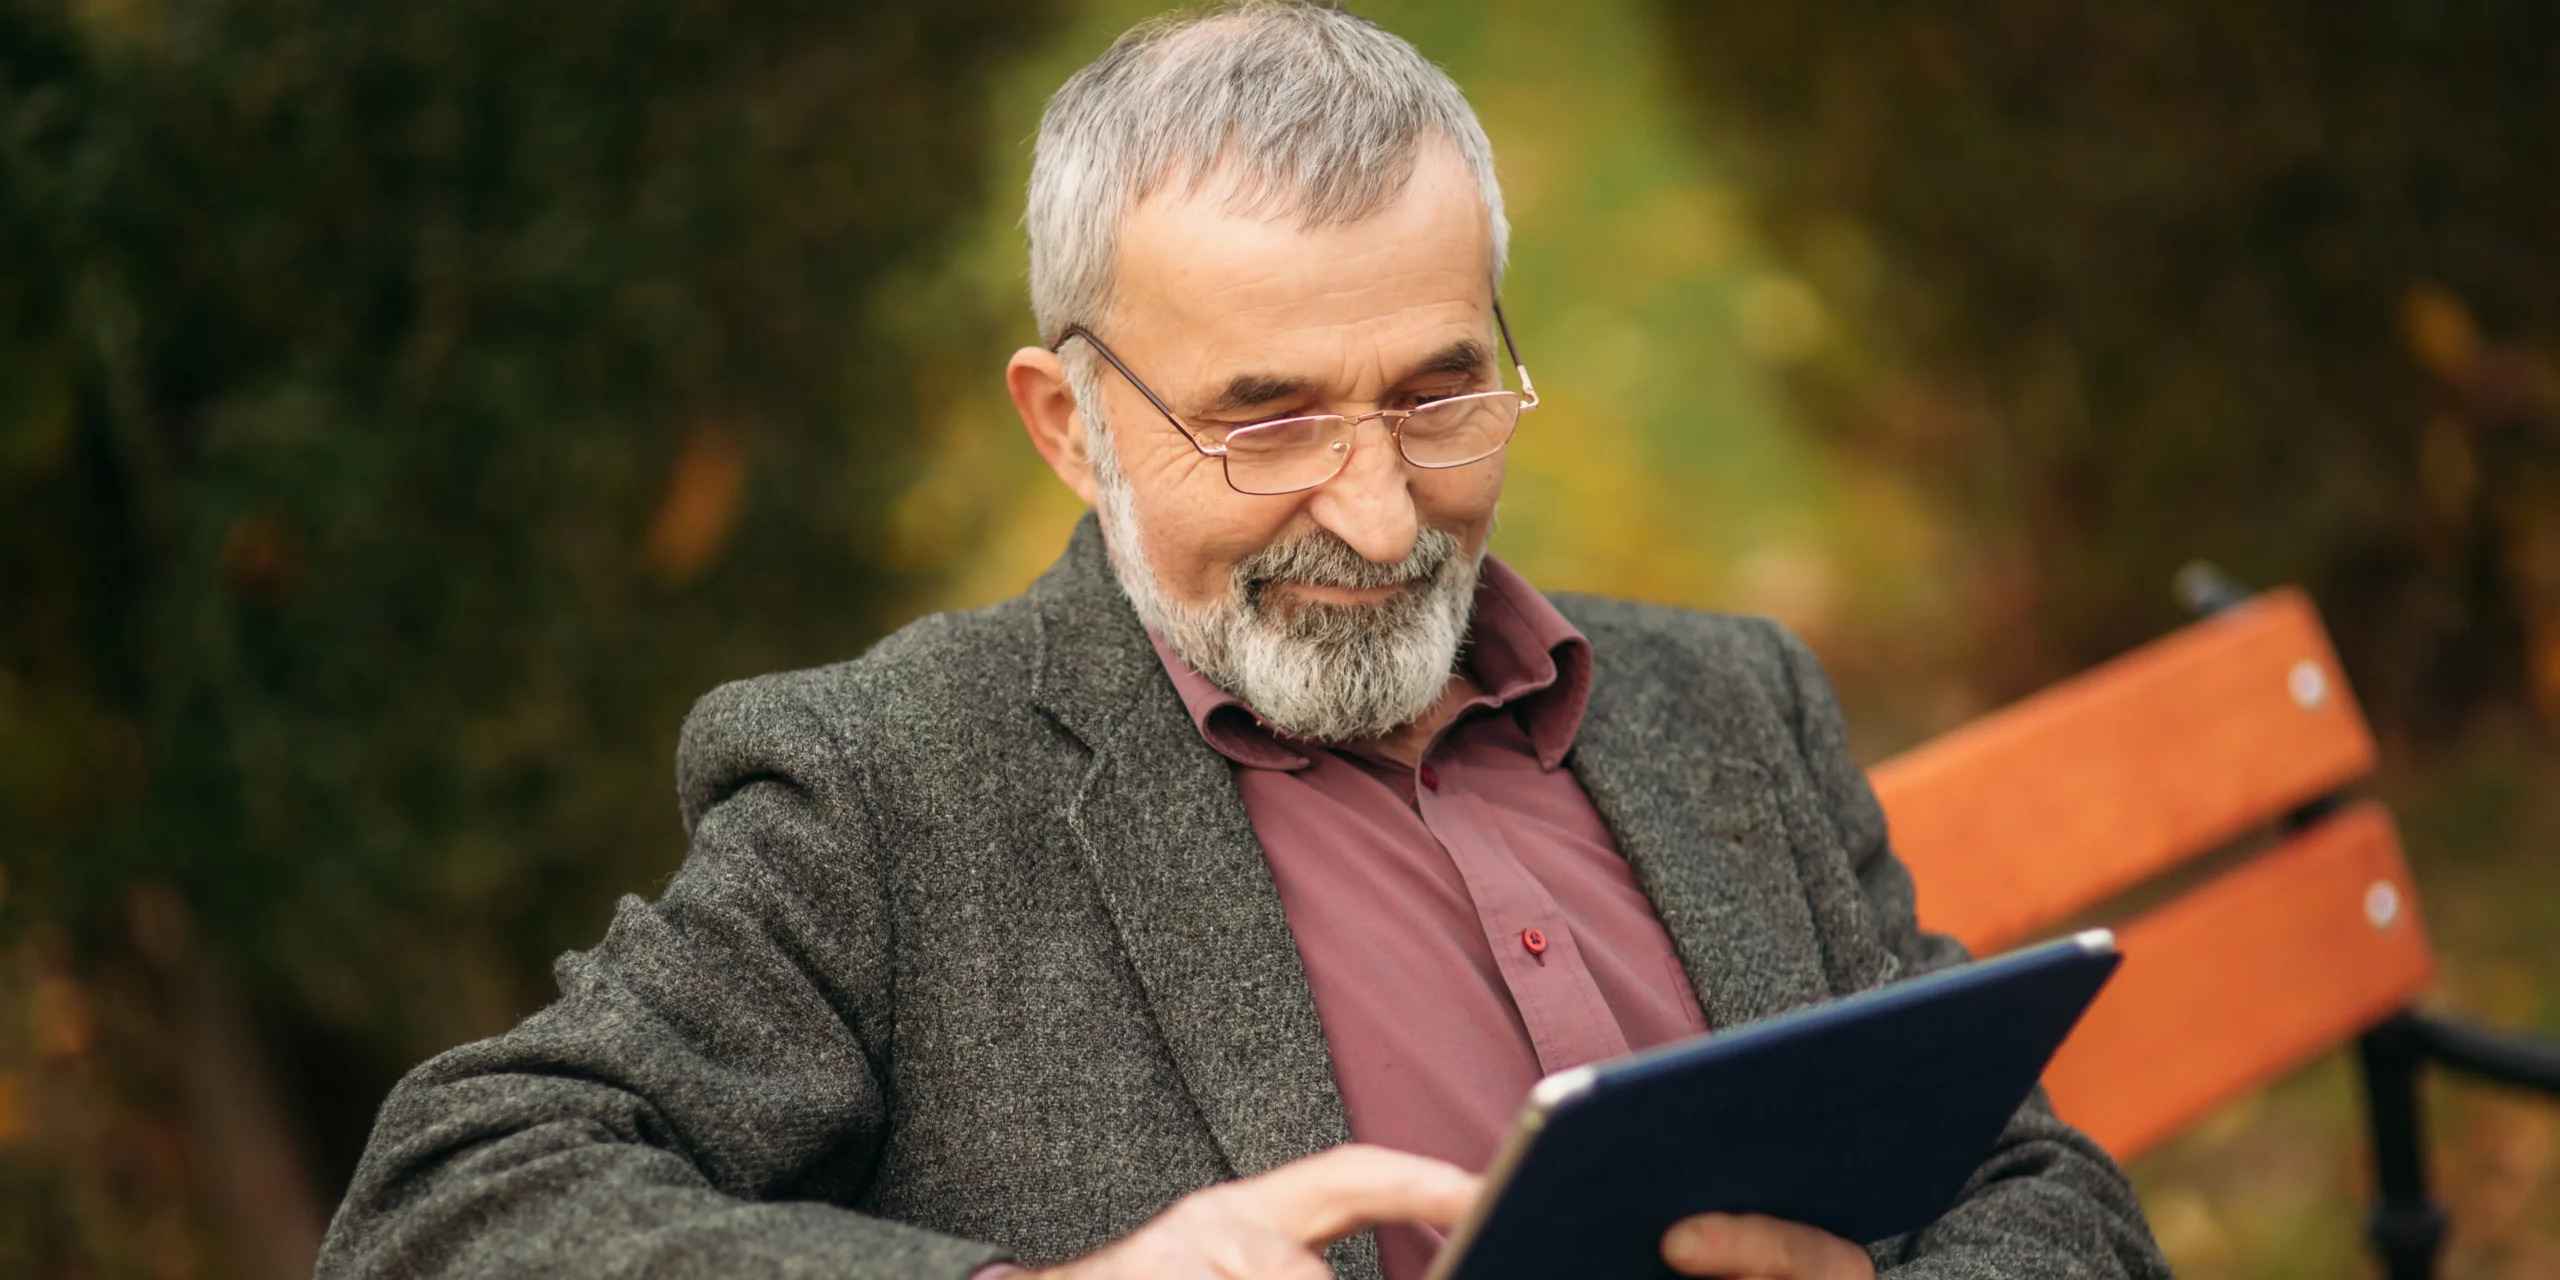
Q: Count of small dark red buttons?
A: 2